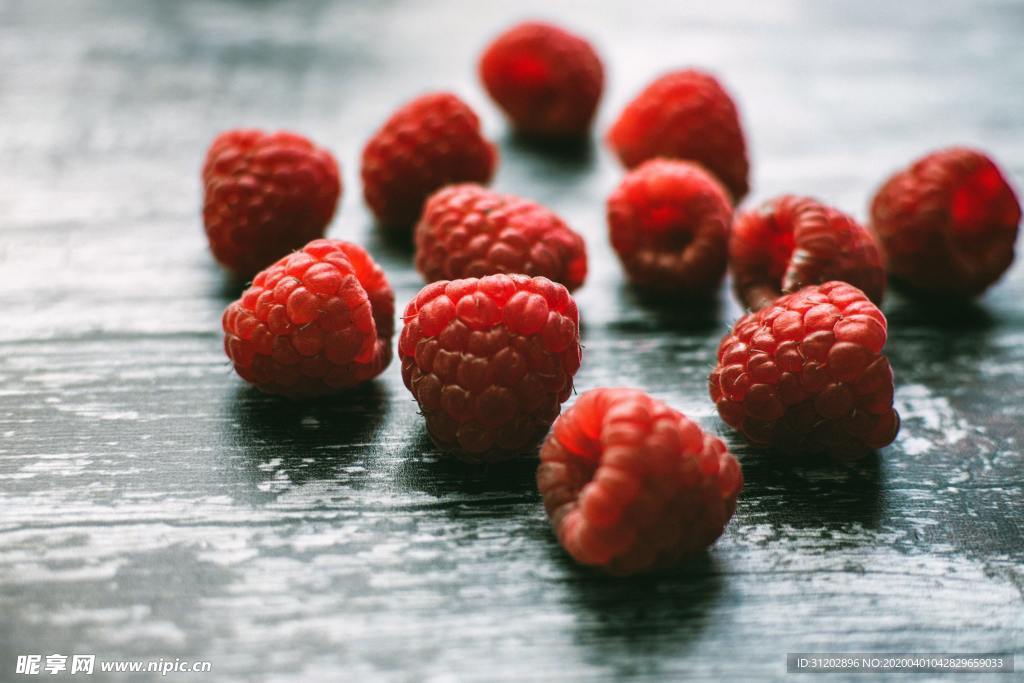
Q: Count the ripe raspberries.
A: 12